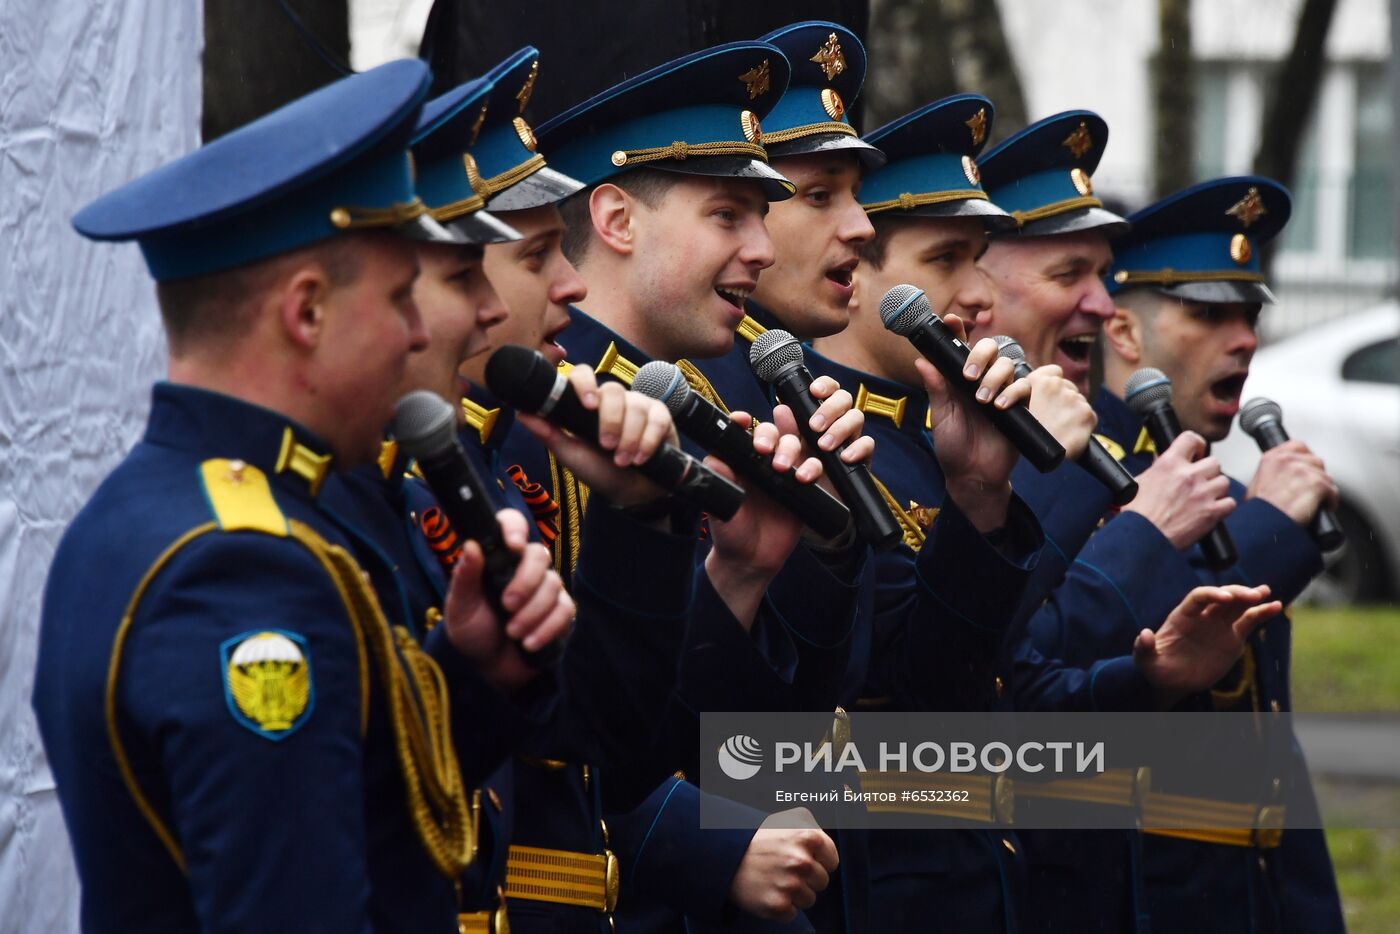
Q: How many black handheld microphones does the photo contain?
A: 8